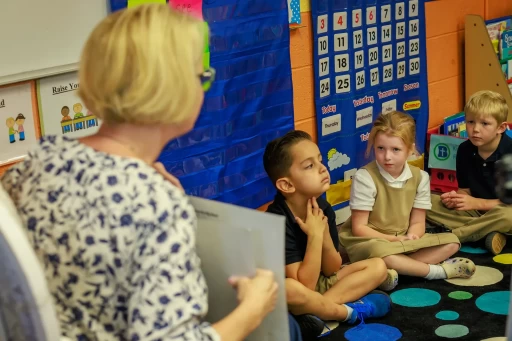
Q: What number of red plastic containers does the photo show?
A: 1